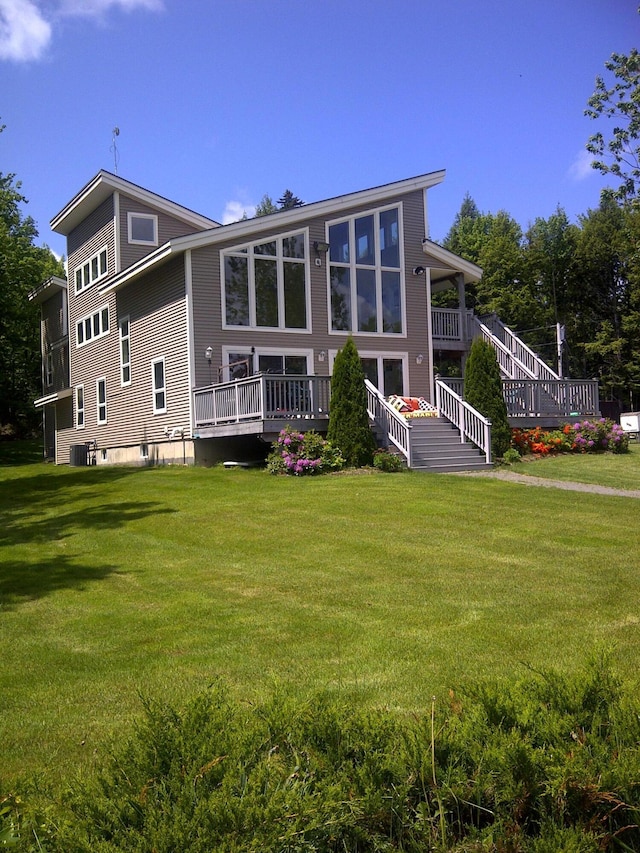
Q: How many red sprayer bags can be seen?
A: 0